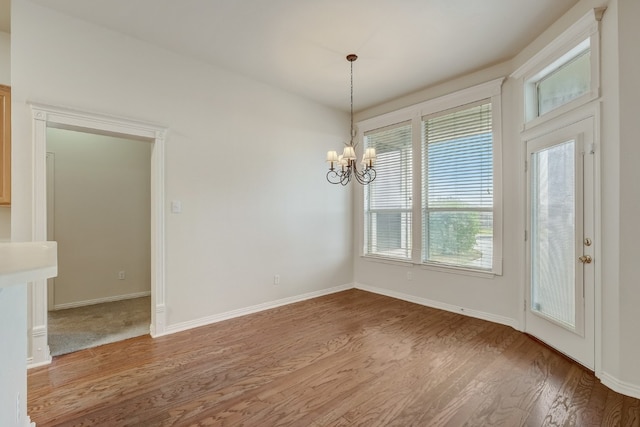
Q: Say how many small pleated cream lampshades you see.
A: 5